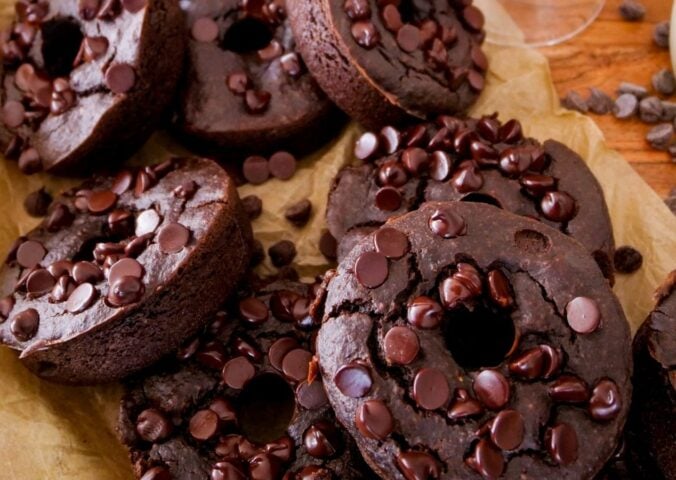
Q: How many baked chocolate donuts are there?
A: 8